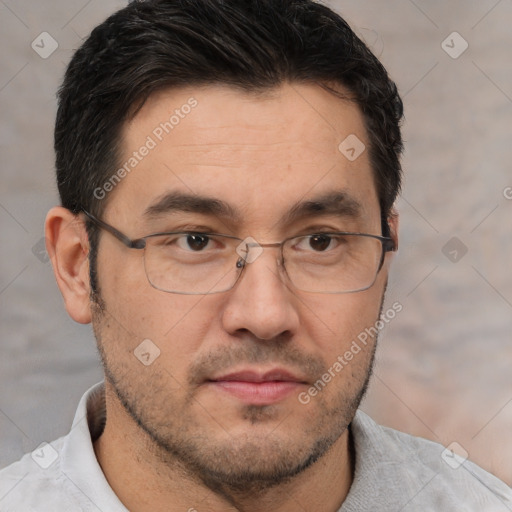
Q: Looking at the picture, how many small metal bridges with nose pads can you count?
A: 1